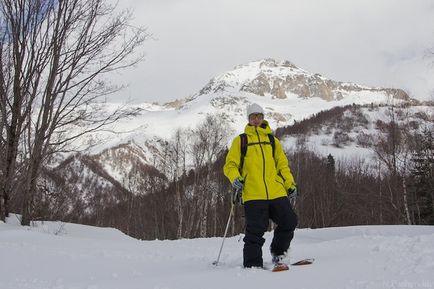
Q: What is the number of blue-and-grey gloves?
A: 2